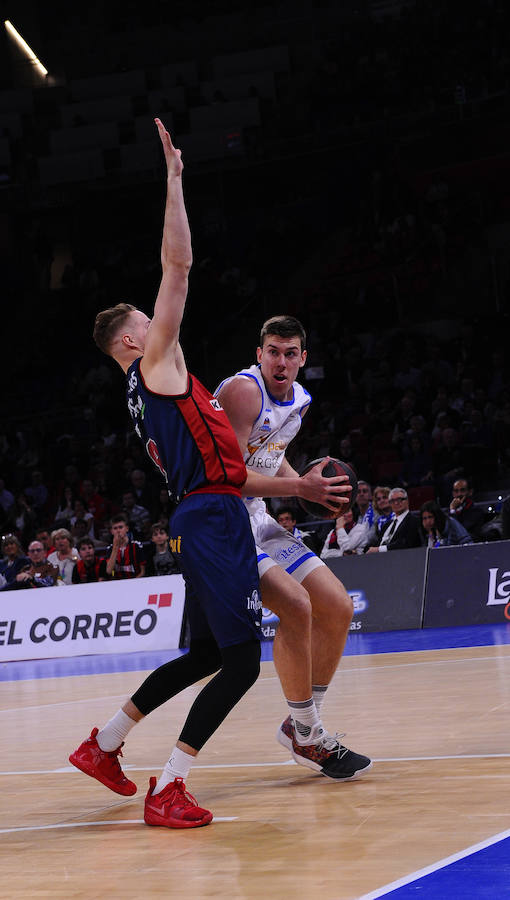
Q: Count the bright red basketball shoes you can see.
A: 2